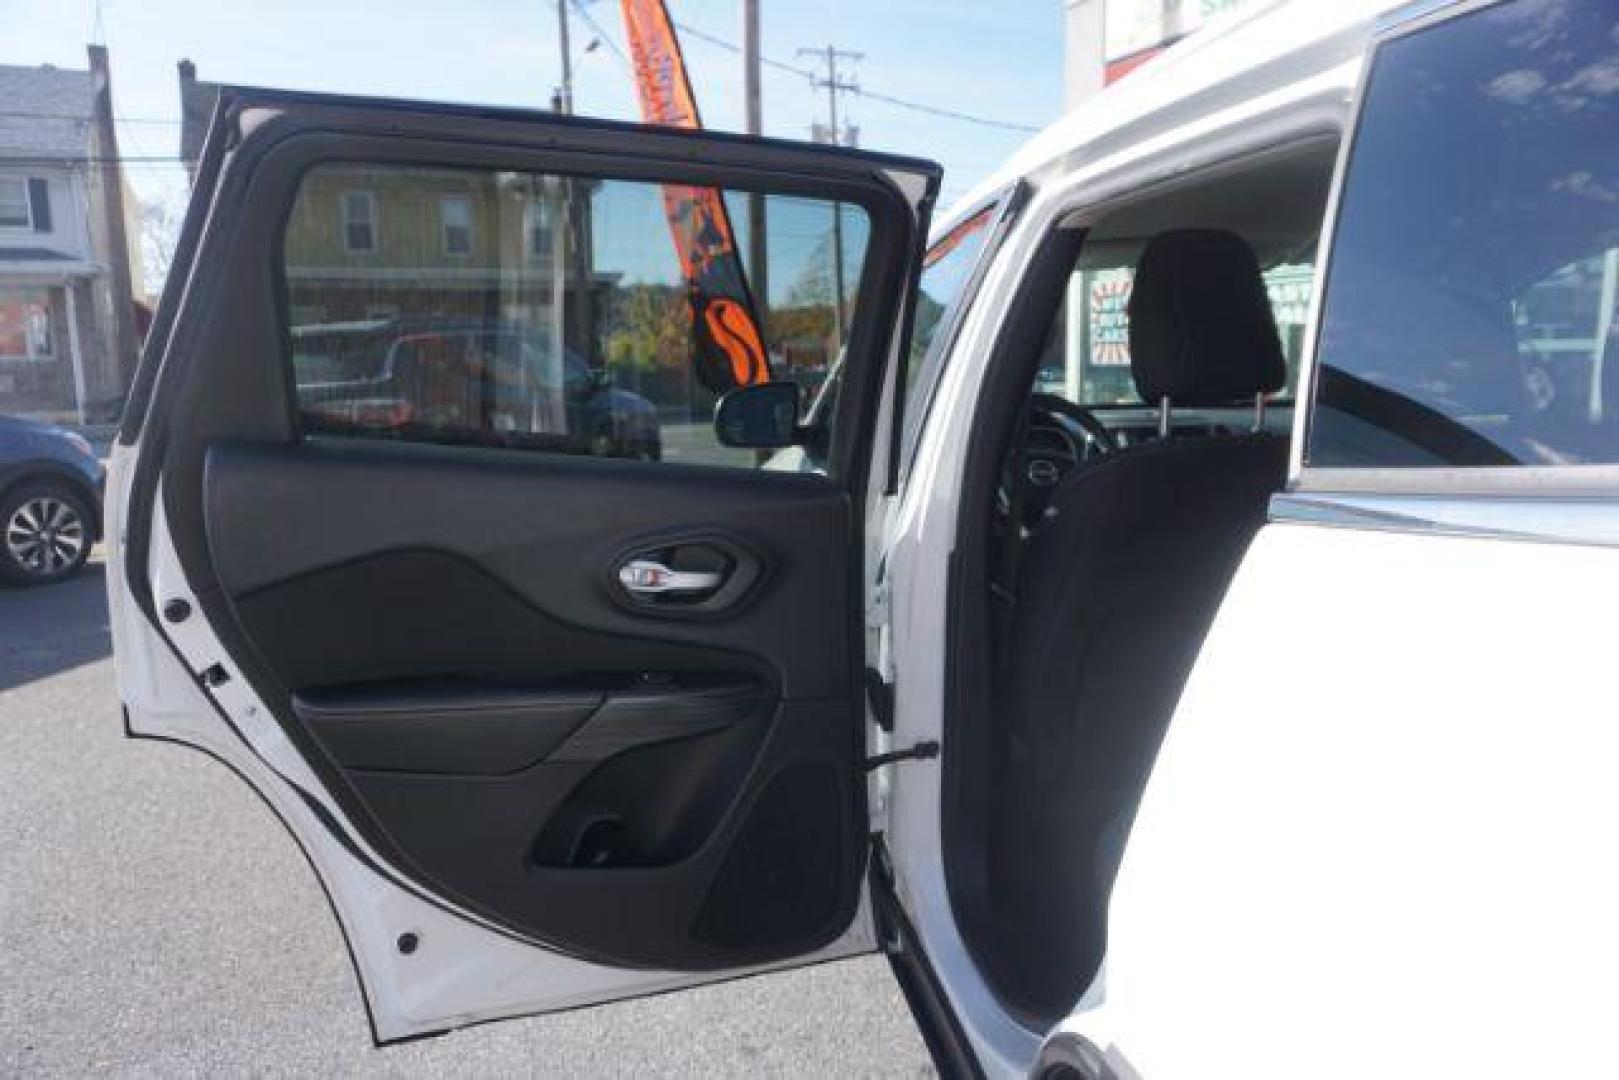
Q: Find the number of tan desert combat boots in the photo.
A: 0